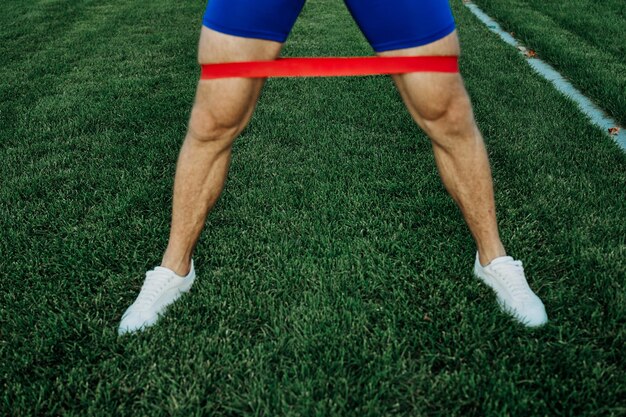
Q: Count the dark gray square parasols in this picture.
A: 0